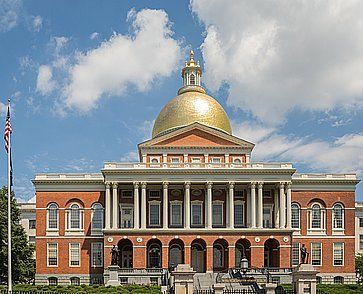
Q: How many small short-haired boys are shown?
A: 0